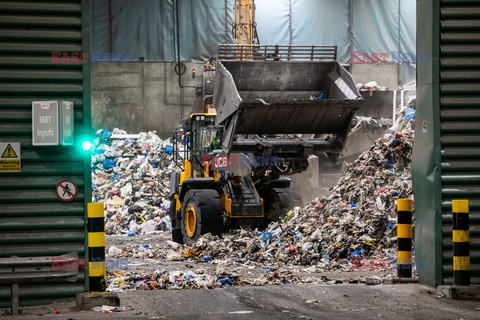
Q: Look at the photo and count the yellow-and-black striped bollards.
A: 3